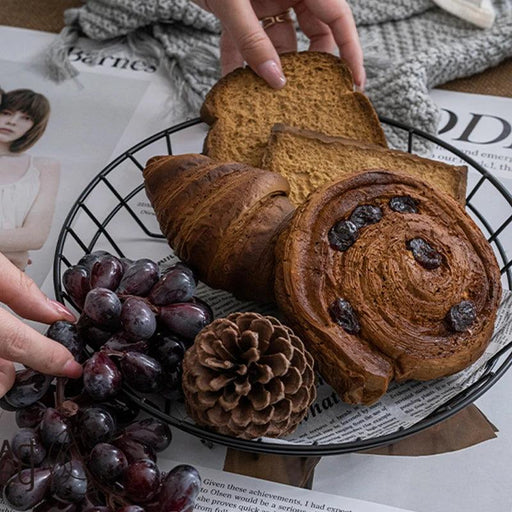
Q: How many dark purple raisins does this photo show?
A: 6